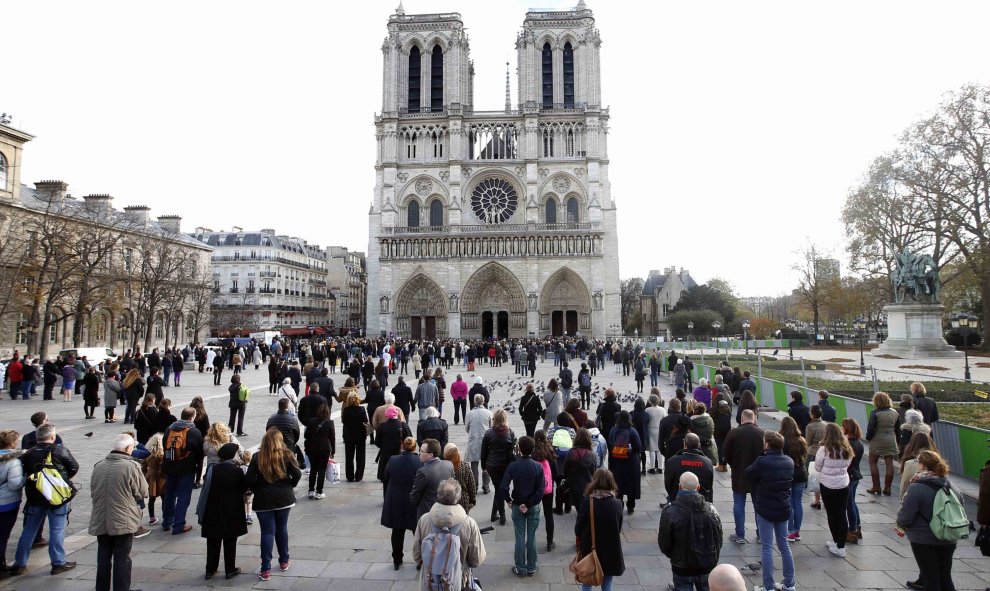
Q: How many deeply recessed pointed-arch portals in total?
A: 3